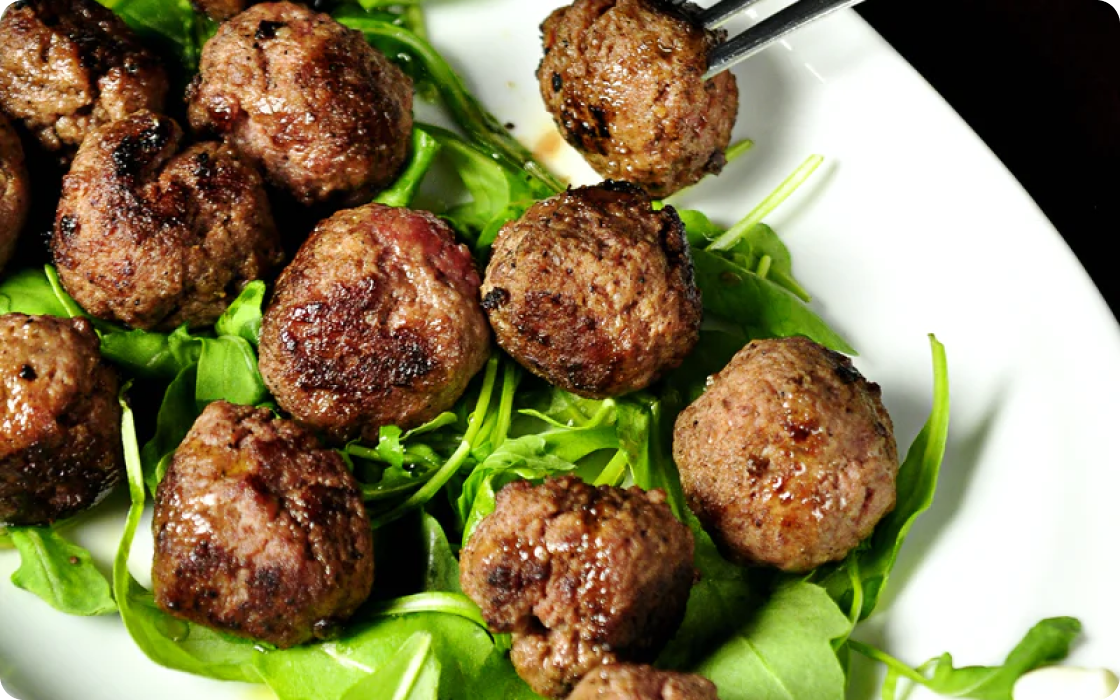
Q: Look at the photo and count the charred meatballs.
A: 13